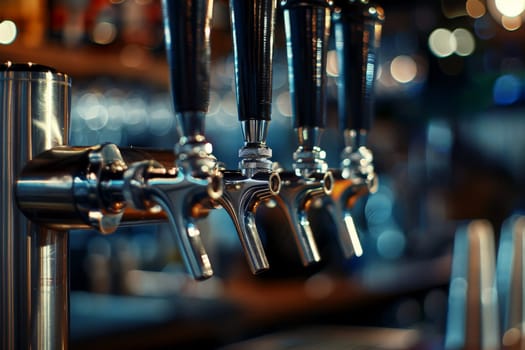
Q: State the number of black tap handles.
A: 4